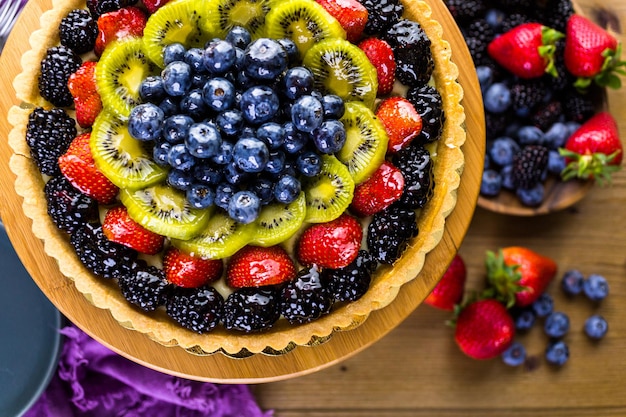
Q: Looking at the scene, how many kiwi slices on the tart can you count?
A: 11